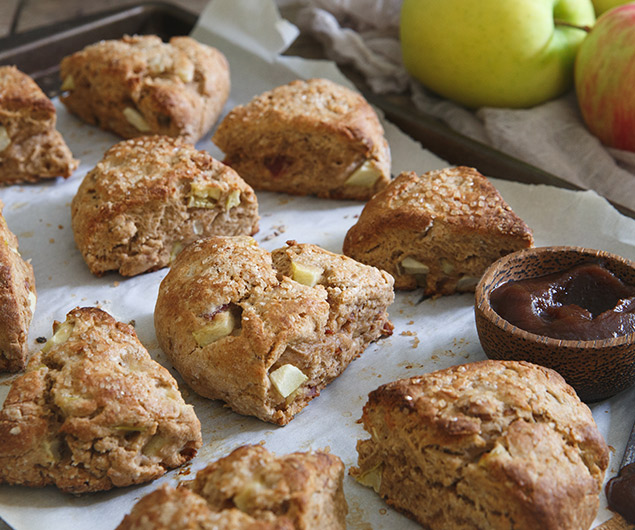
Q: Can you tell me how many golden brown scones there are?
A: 10